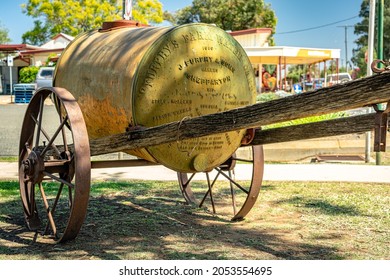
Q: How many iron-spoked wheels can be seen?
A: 2